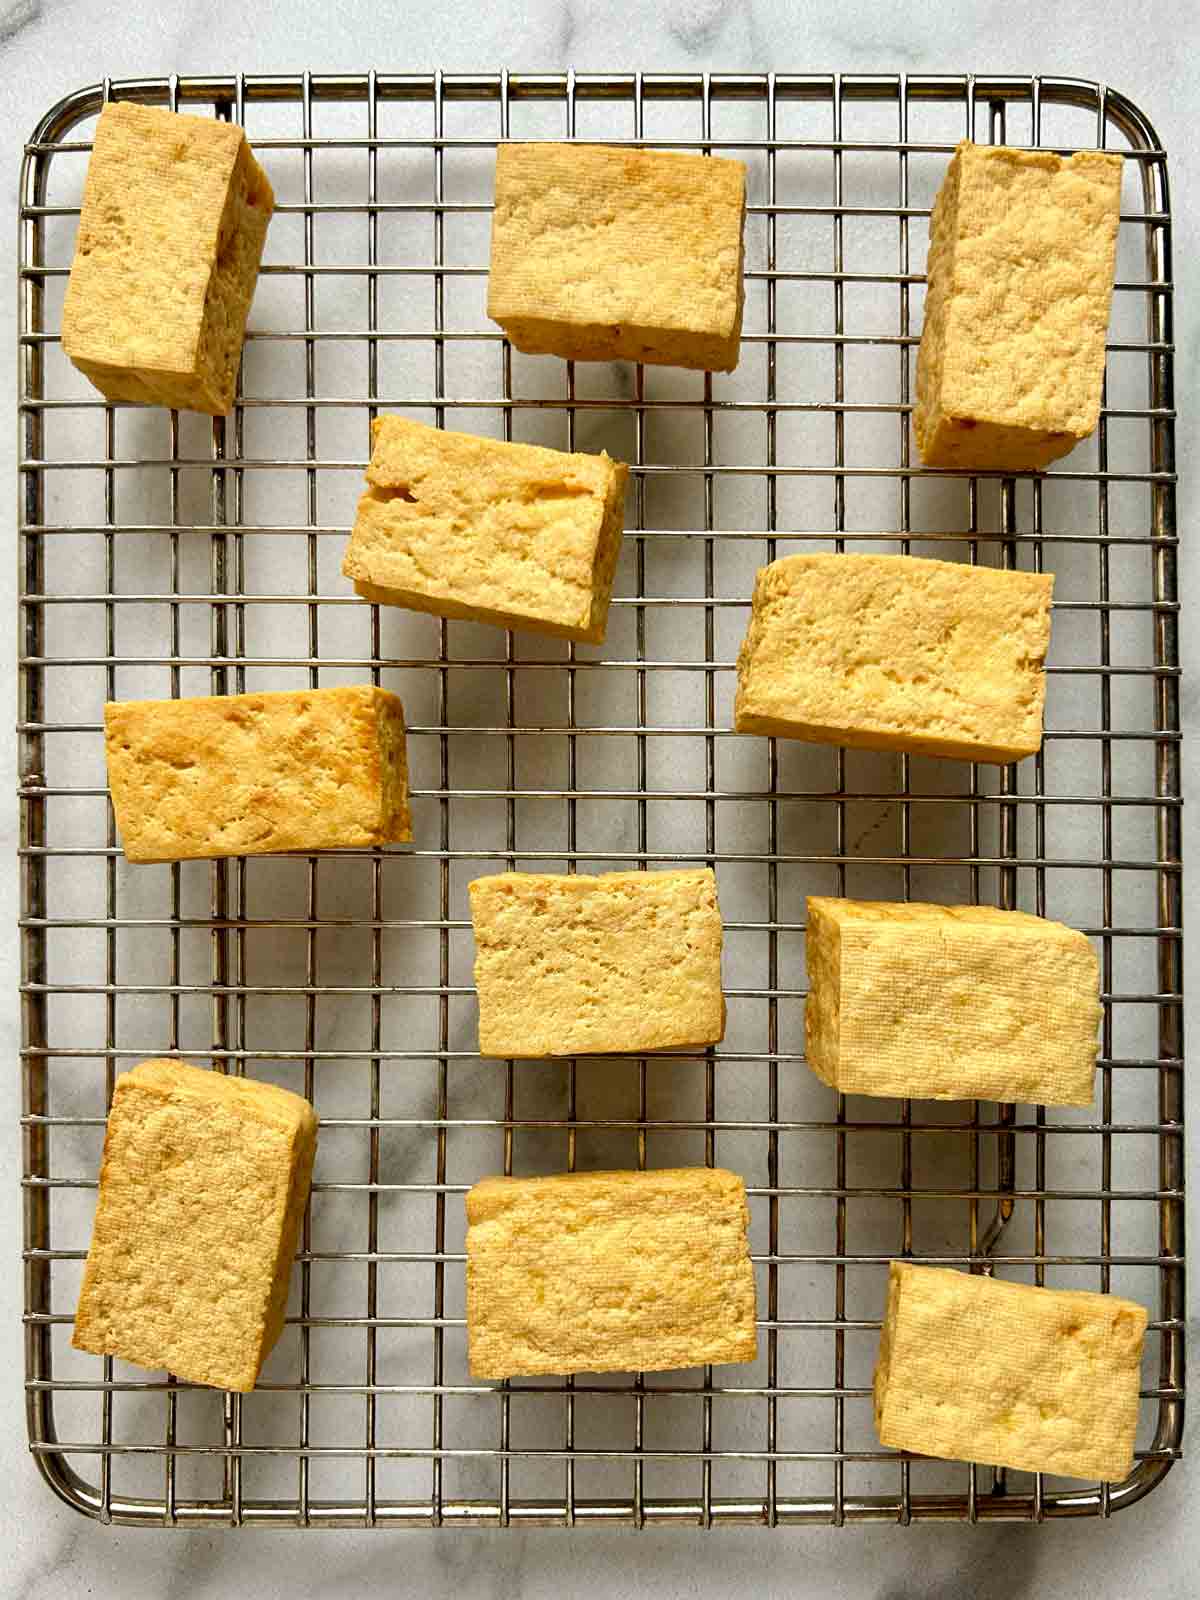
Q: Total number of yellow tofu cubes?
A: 11